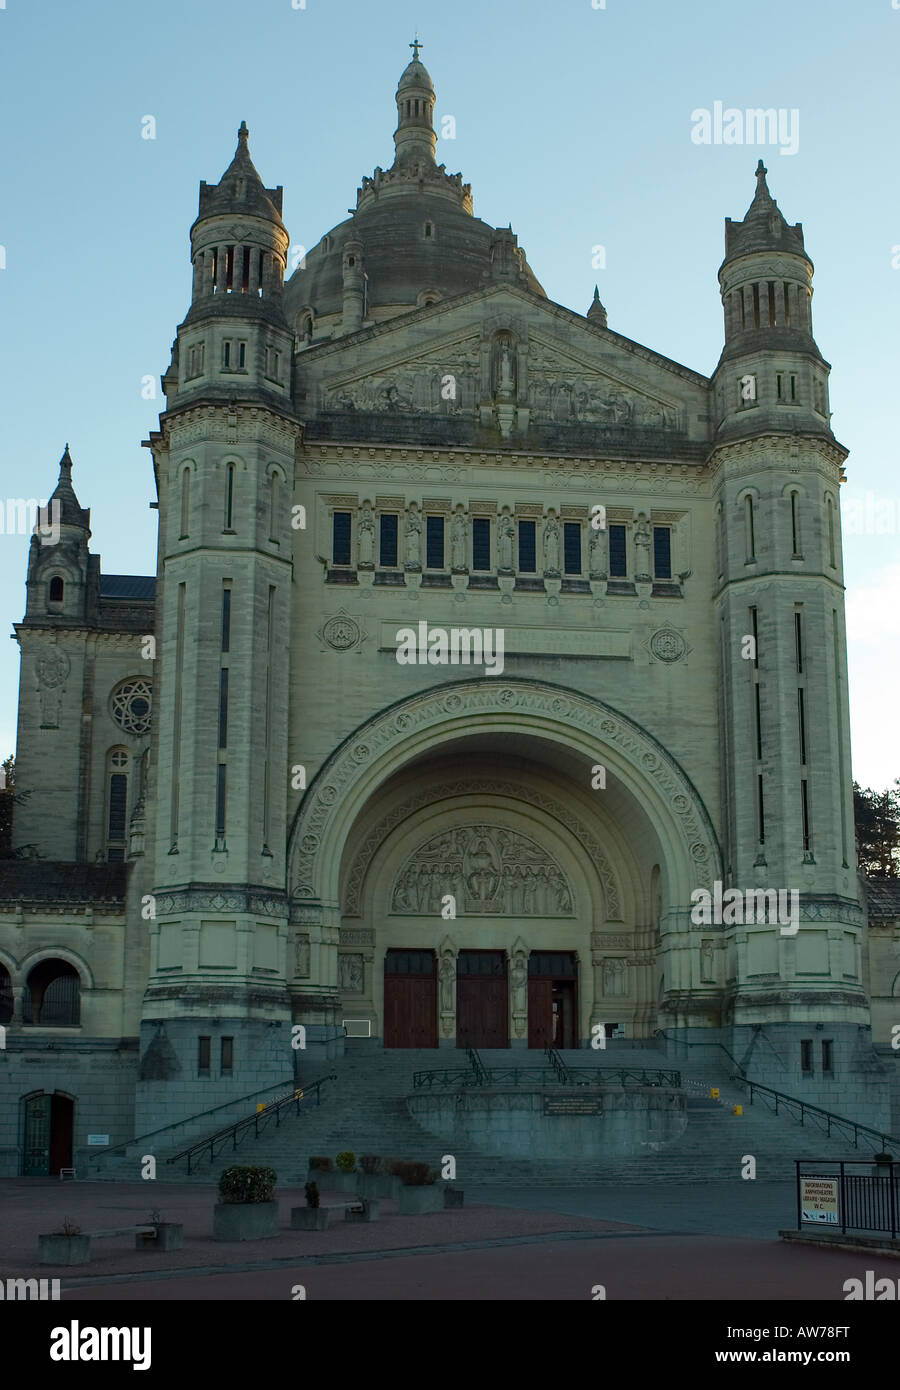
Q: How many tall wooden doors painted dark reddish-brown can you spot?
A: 3